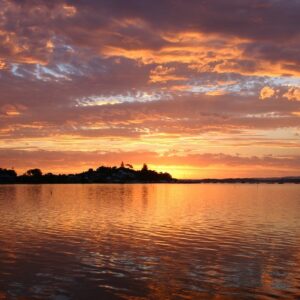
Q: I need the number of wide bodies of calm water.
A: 1